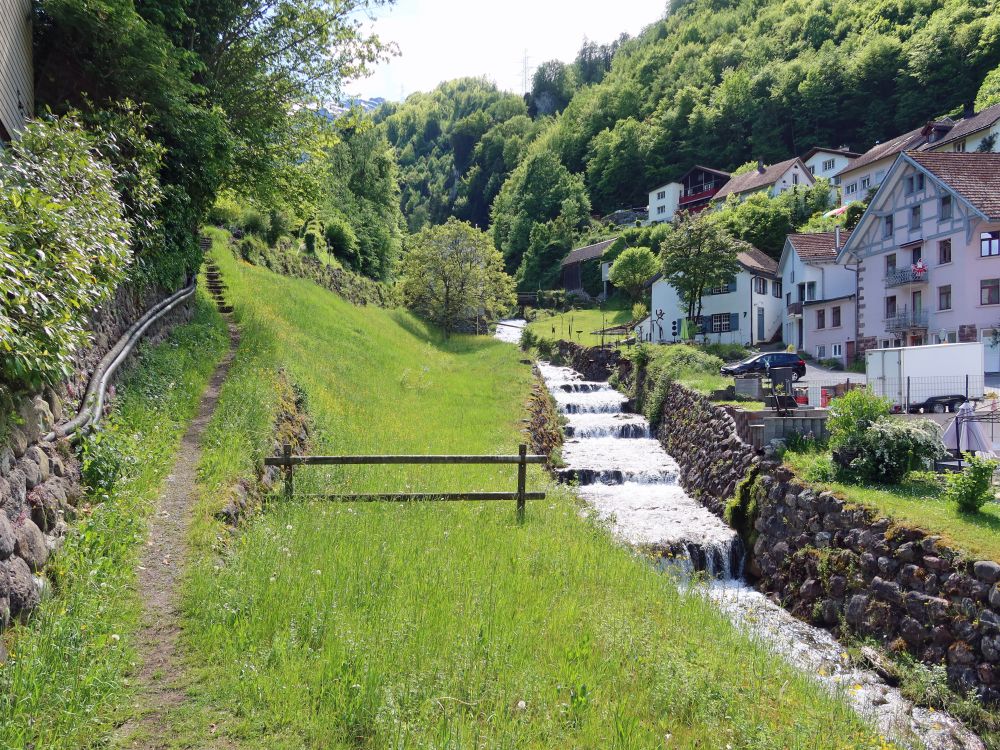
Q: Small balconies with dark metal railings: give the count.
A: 2